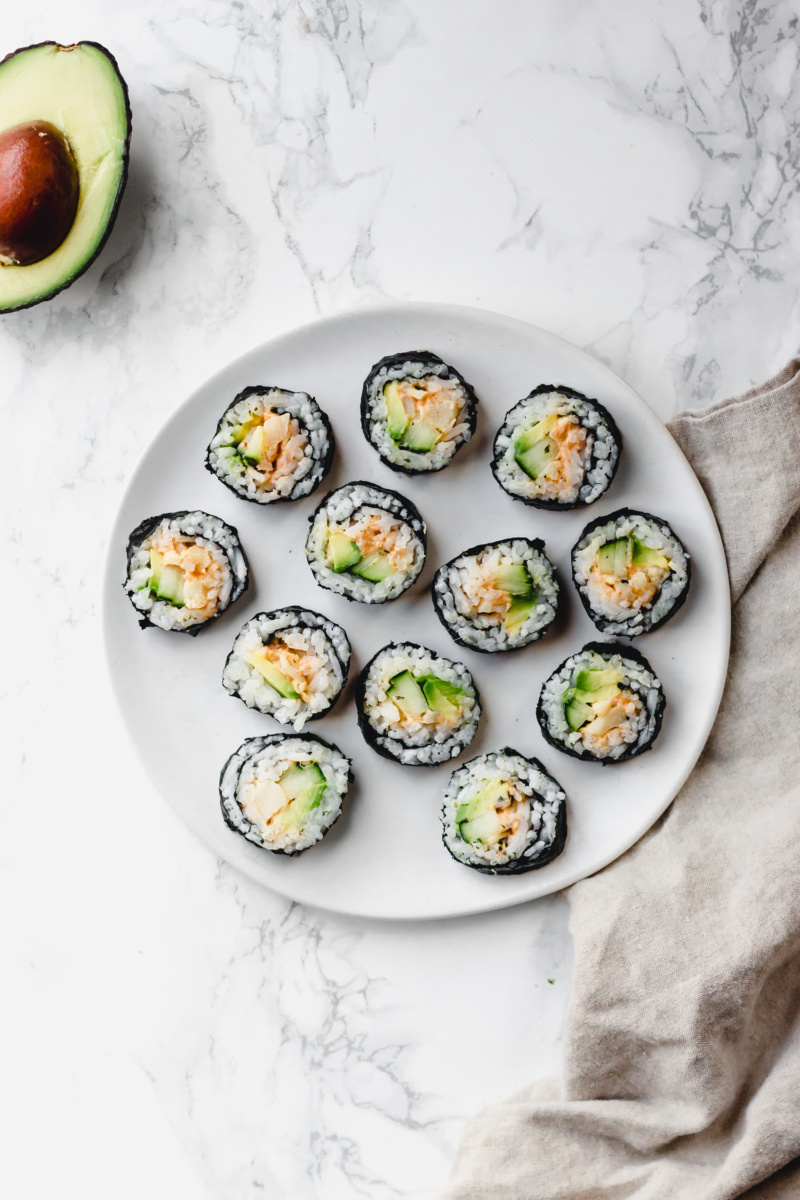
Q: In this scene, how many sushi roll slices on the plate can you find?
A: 12